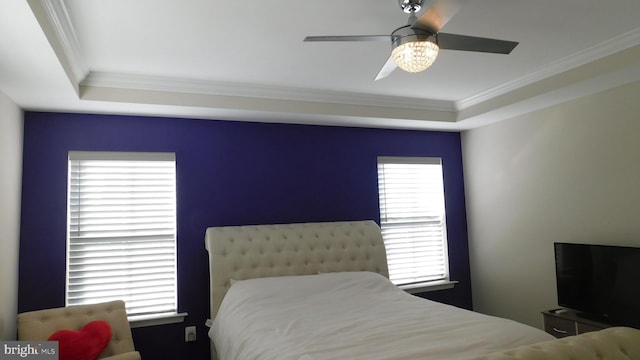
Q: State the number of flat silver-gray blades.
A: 4